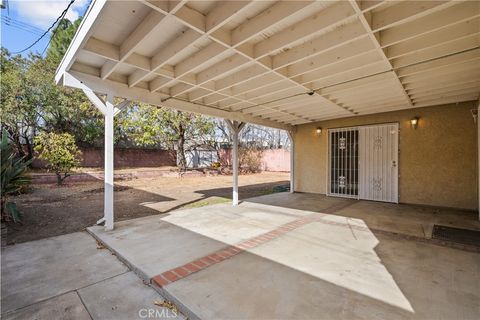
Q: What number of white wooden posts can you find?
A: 3